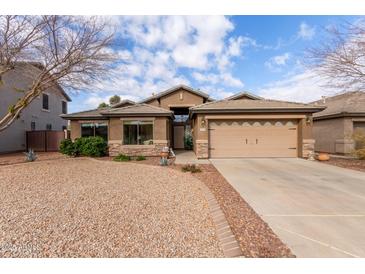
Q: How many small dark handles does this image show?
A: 2